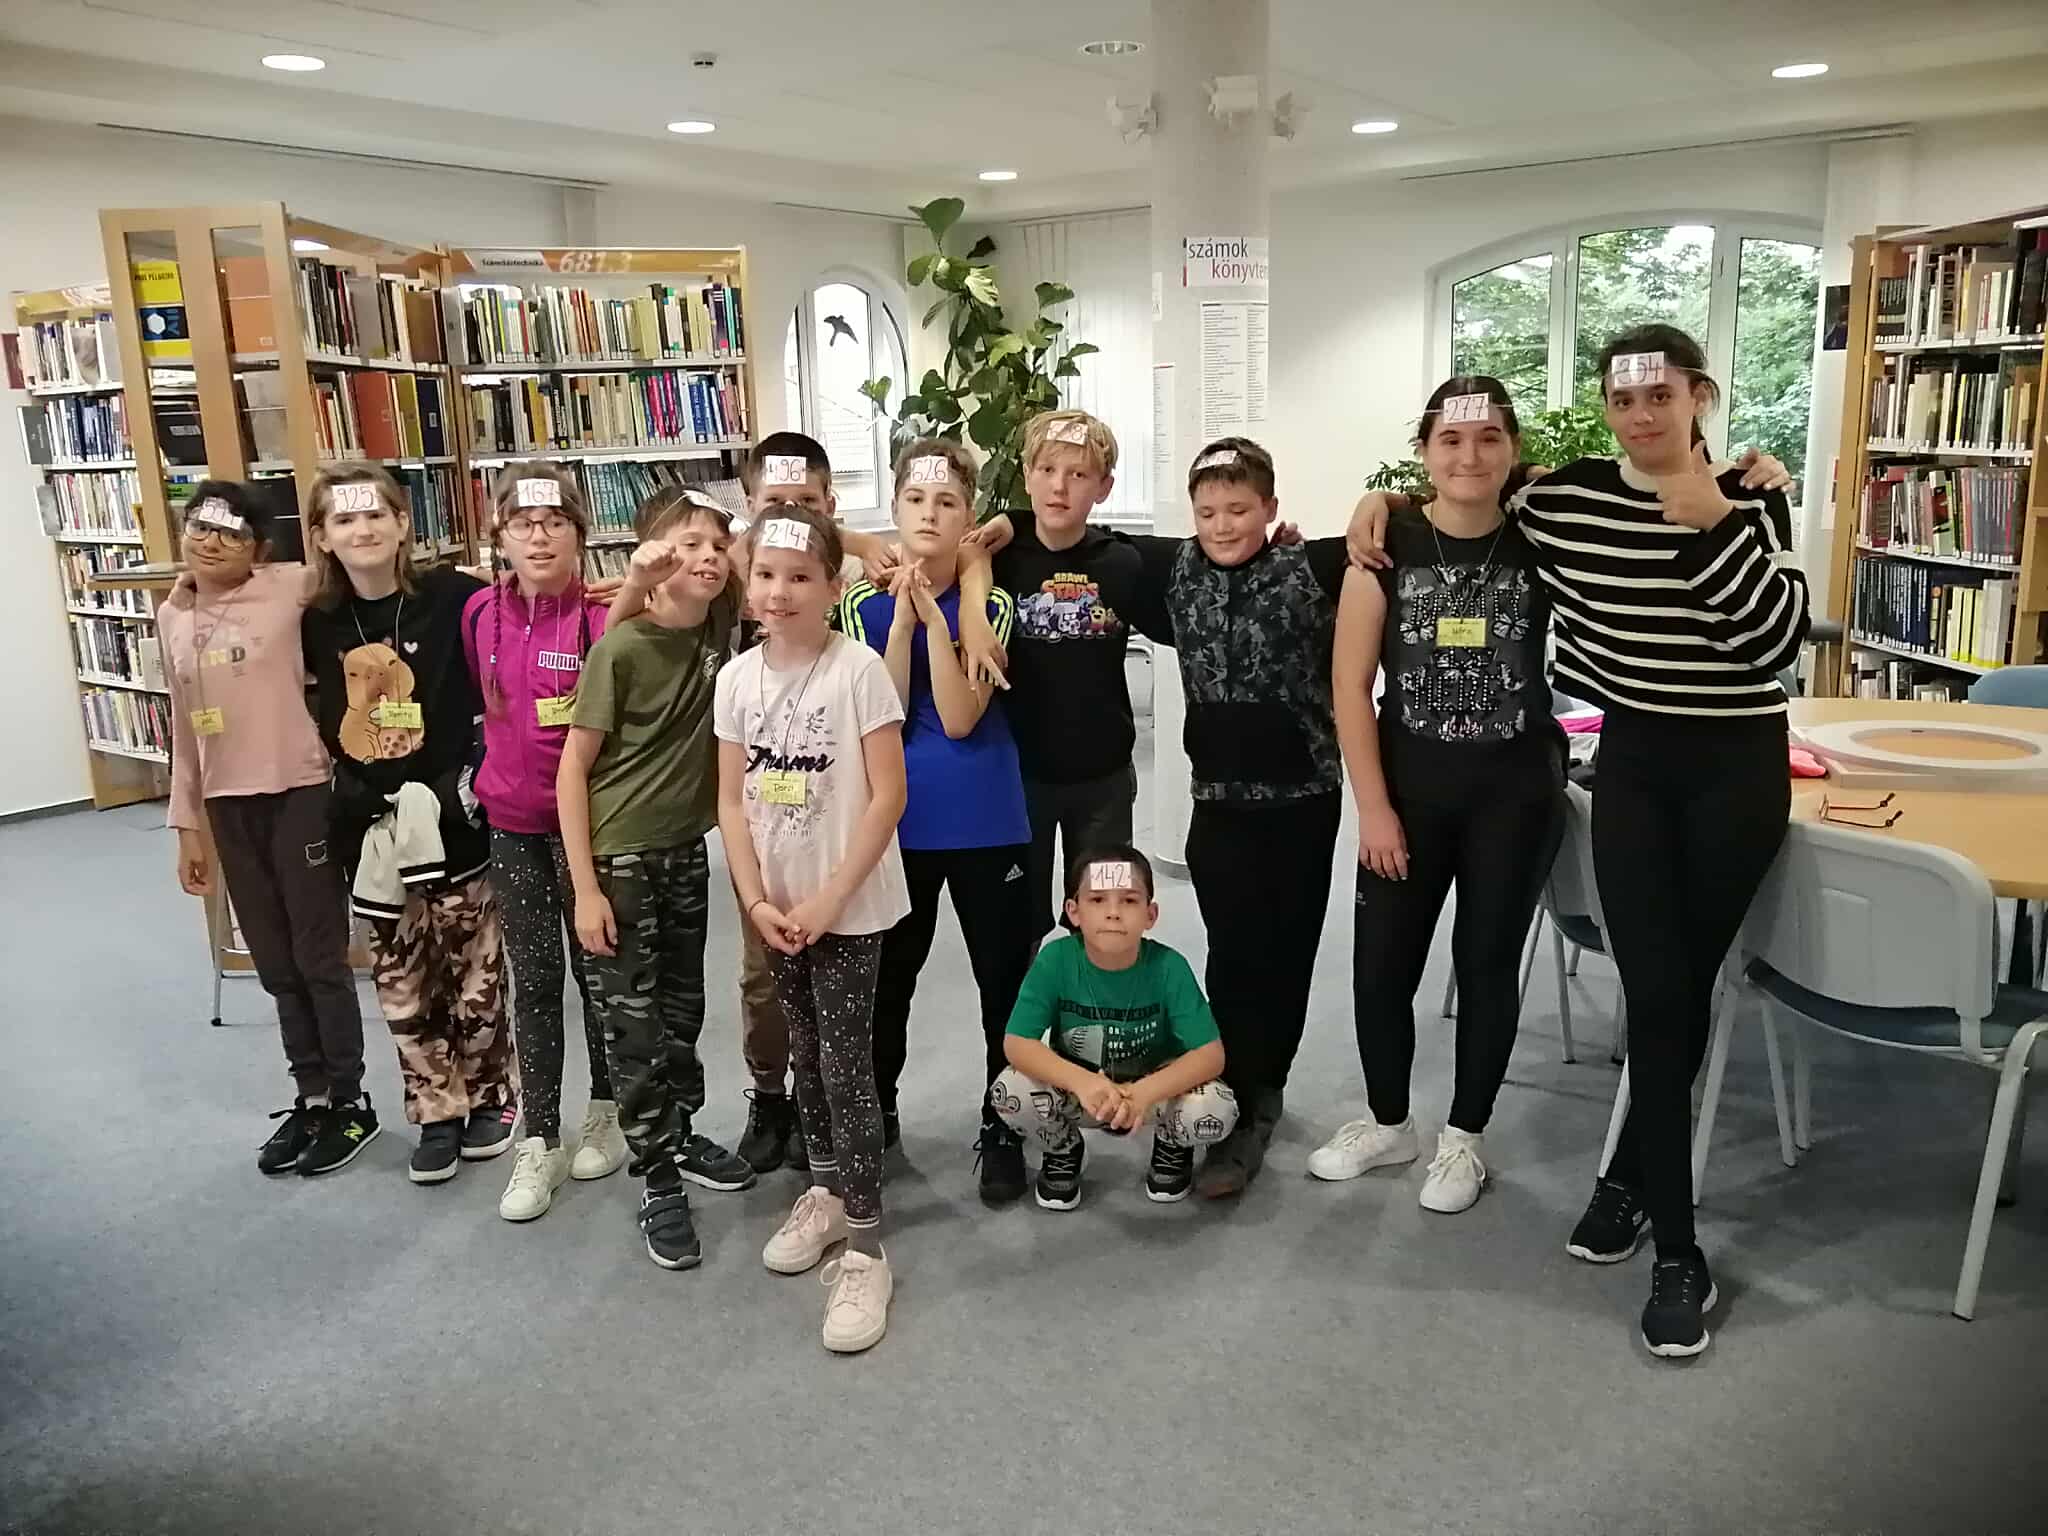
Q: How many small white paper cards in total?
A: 12